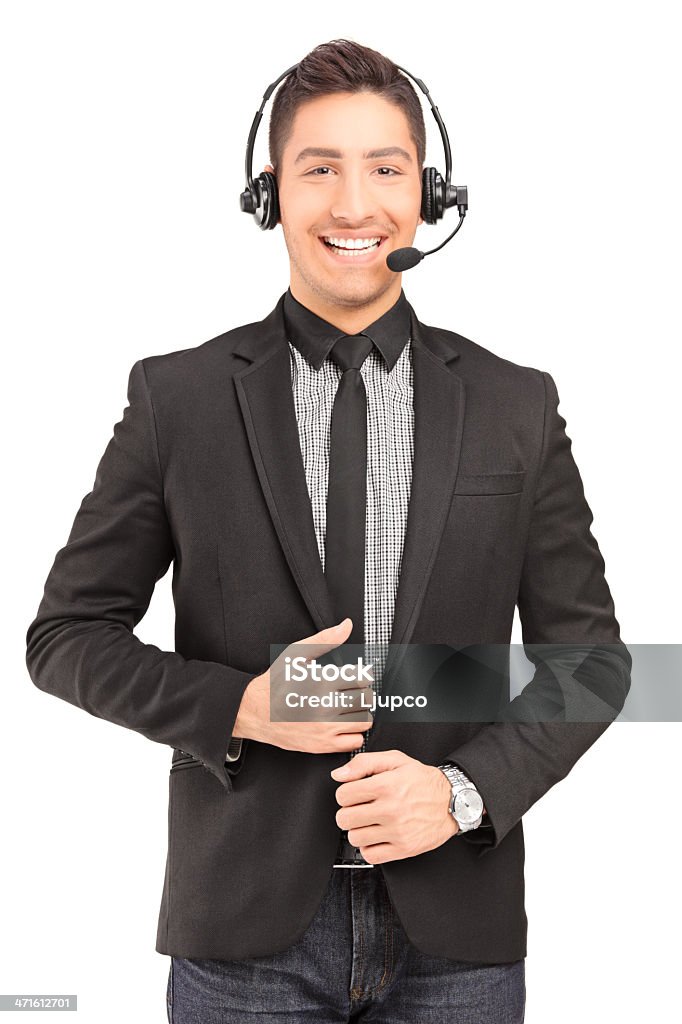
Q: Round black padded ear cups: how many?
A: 2